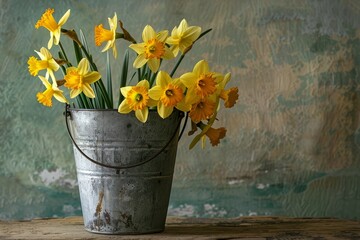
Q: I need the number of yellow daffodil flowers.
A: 13